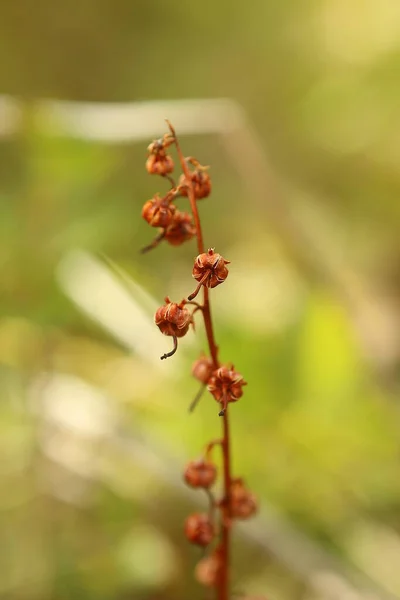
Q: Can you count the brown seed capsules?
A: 12